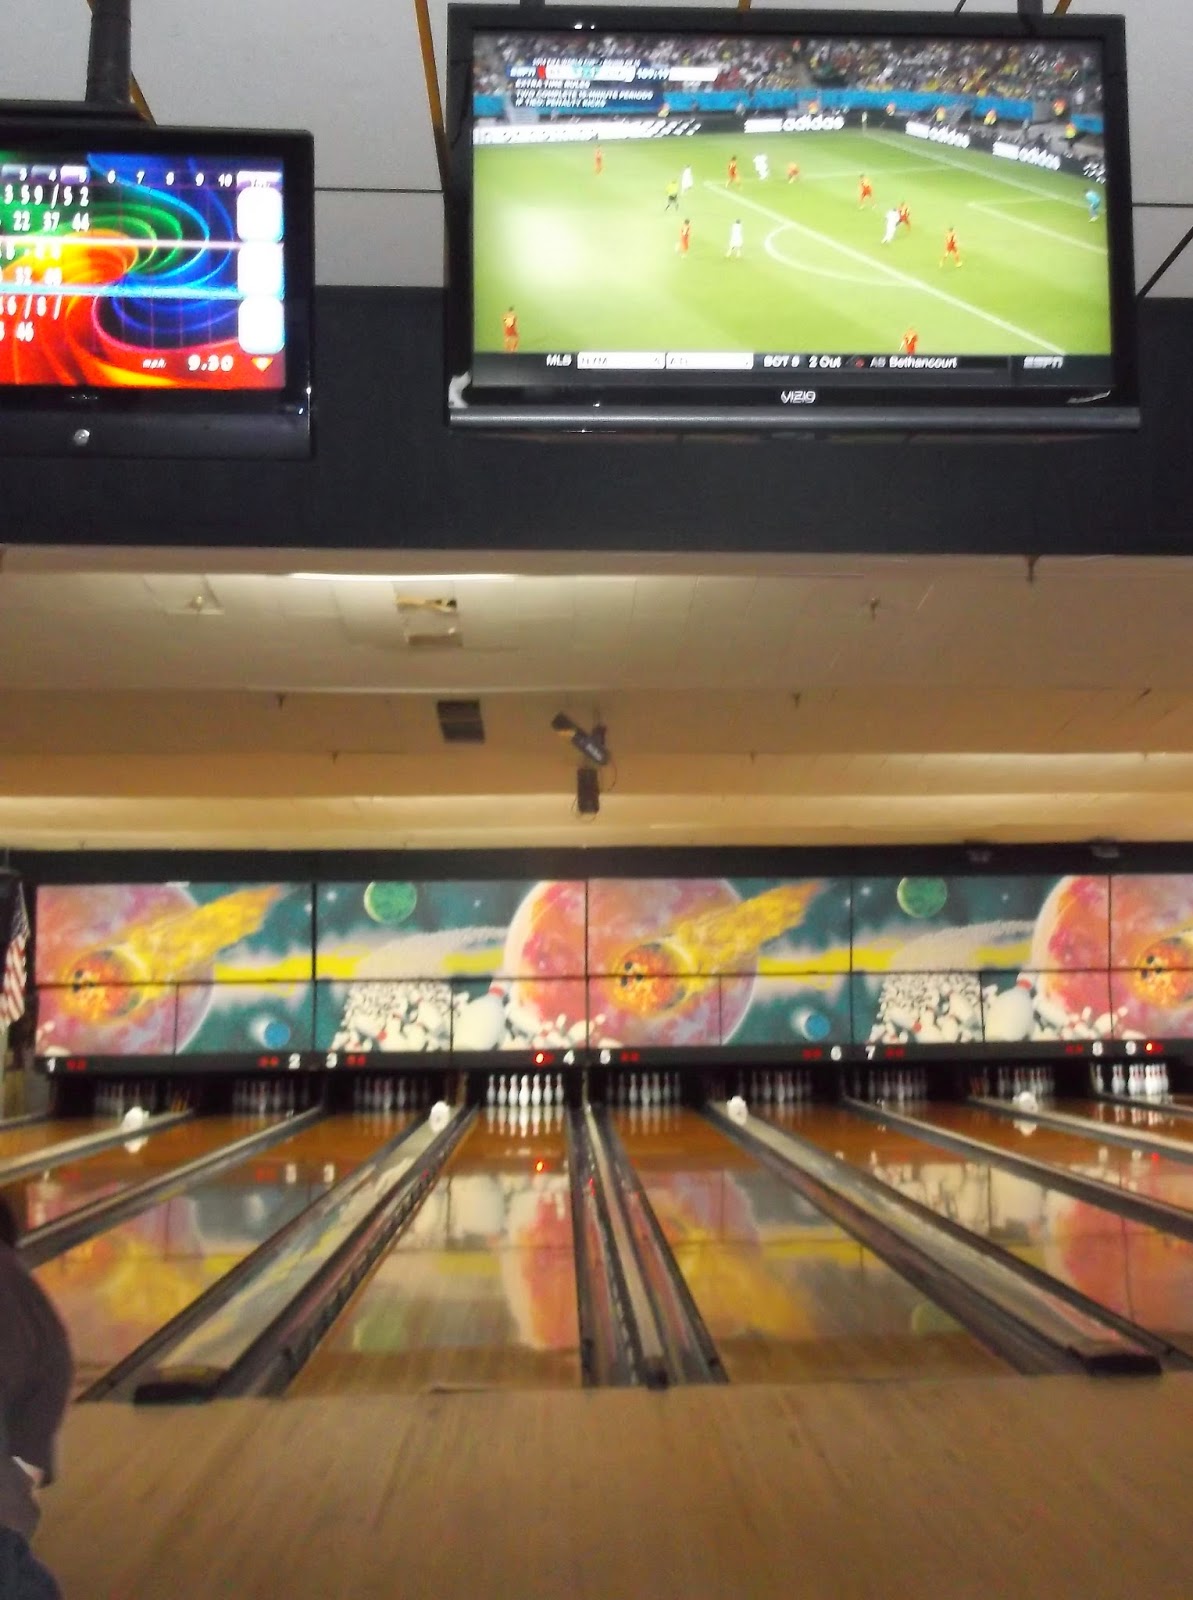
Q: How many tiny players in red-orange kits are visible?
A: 9